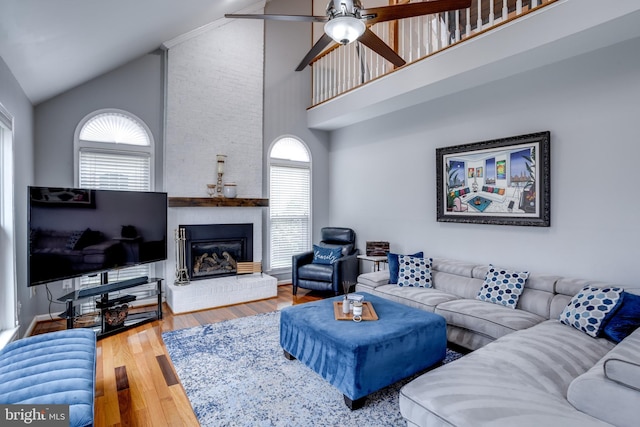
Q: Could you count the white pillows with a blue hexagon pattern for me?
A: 3